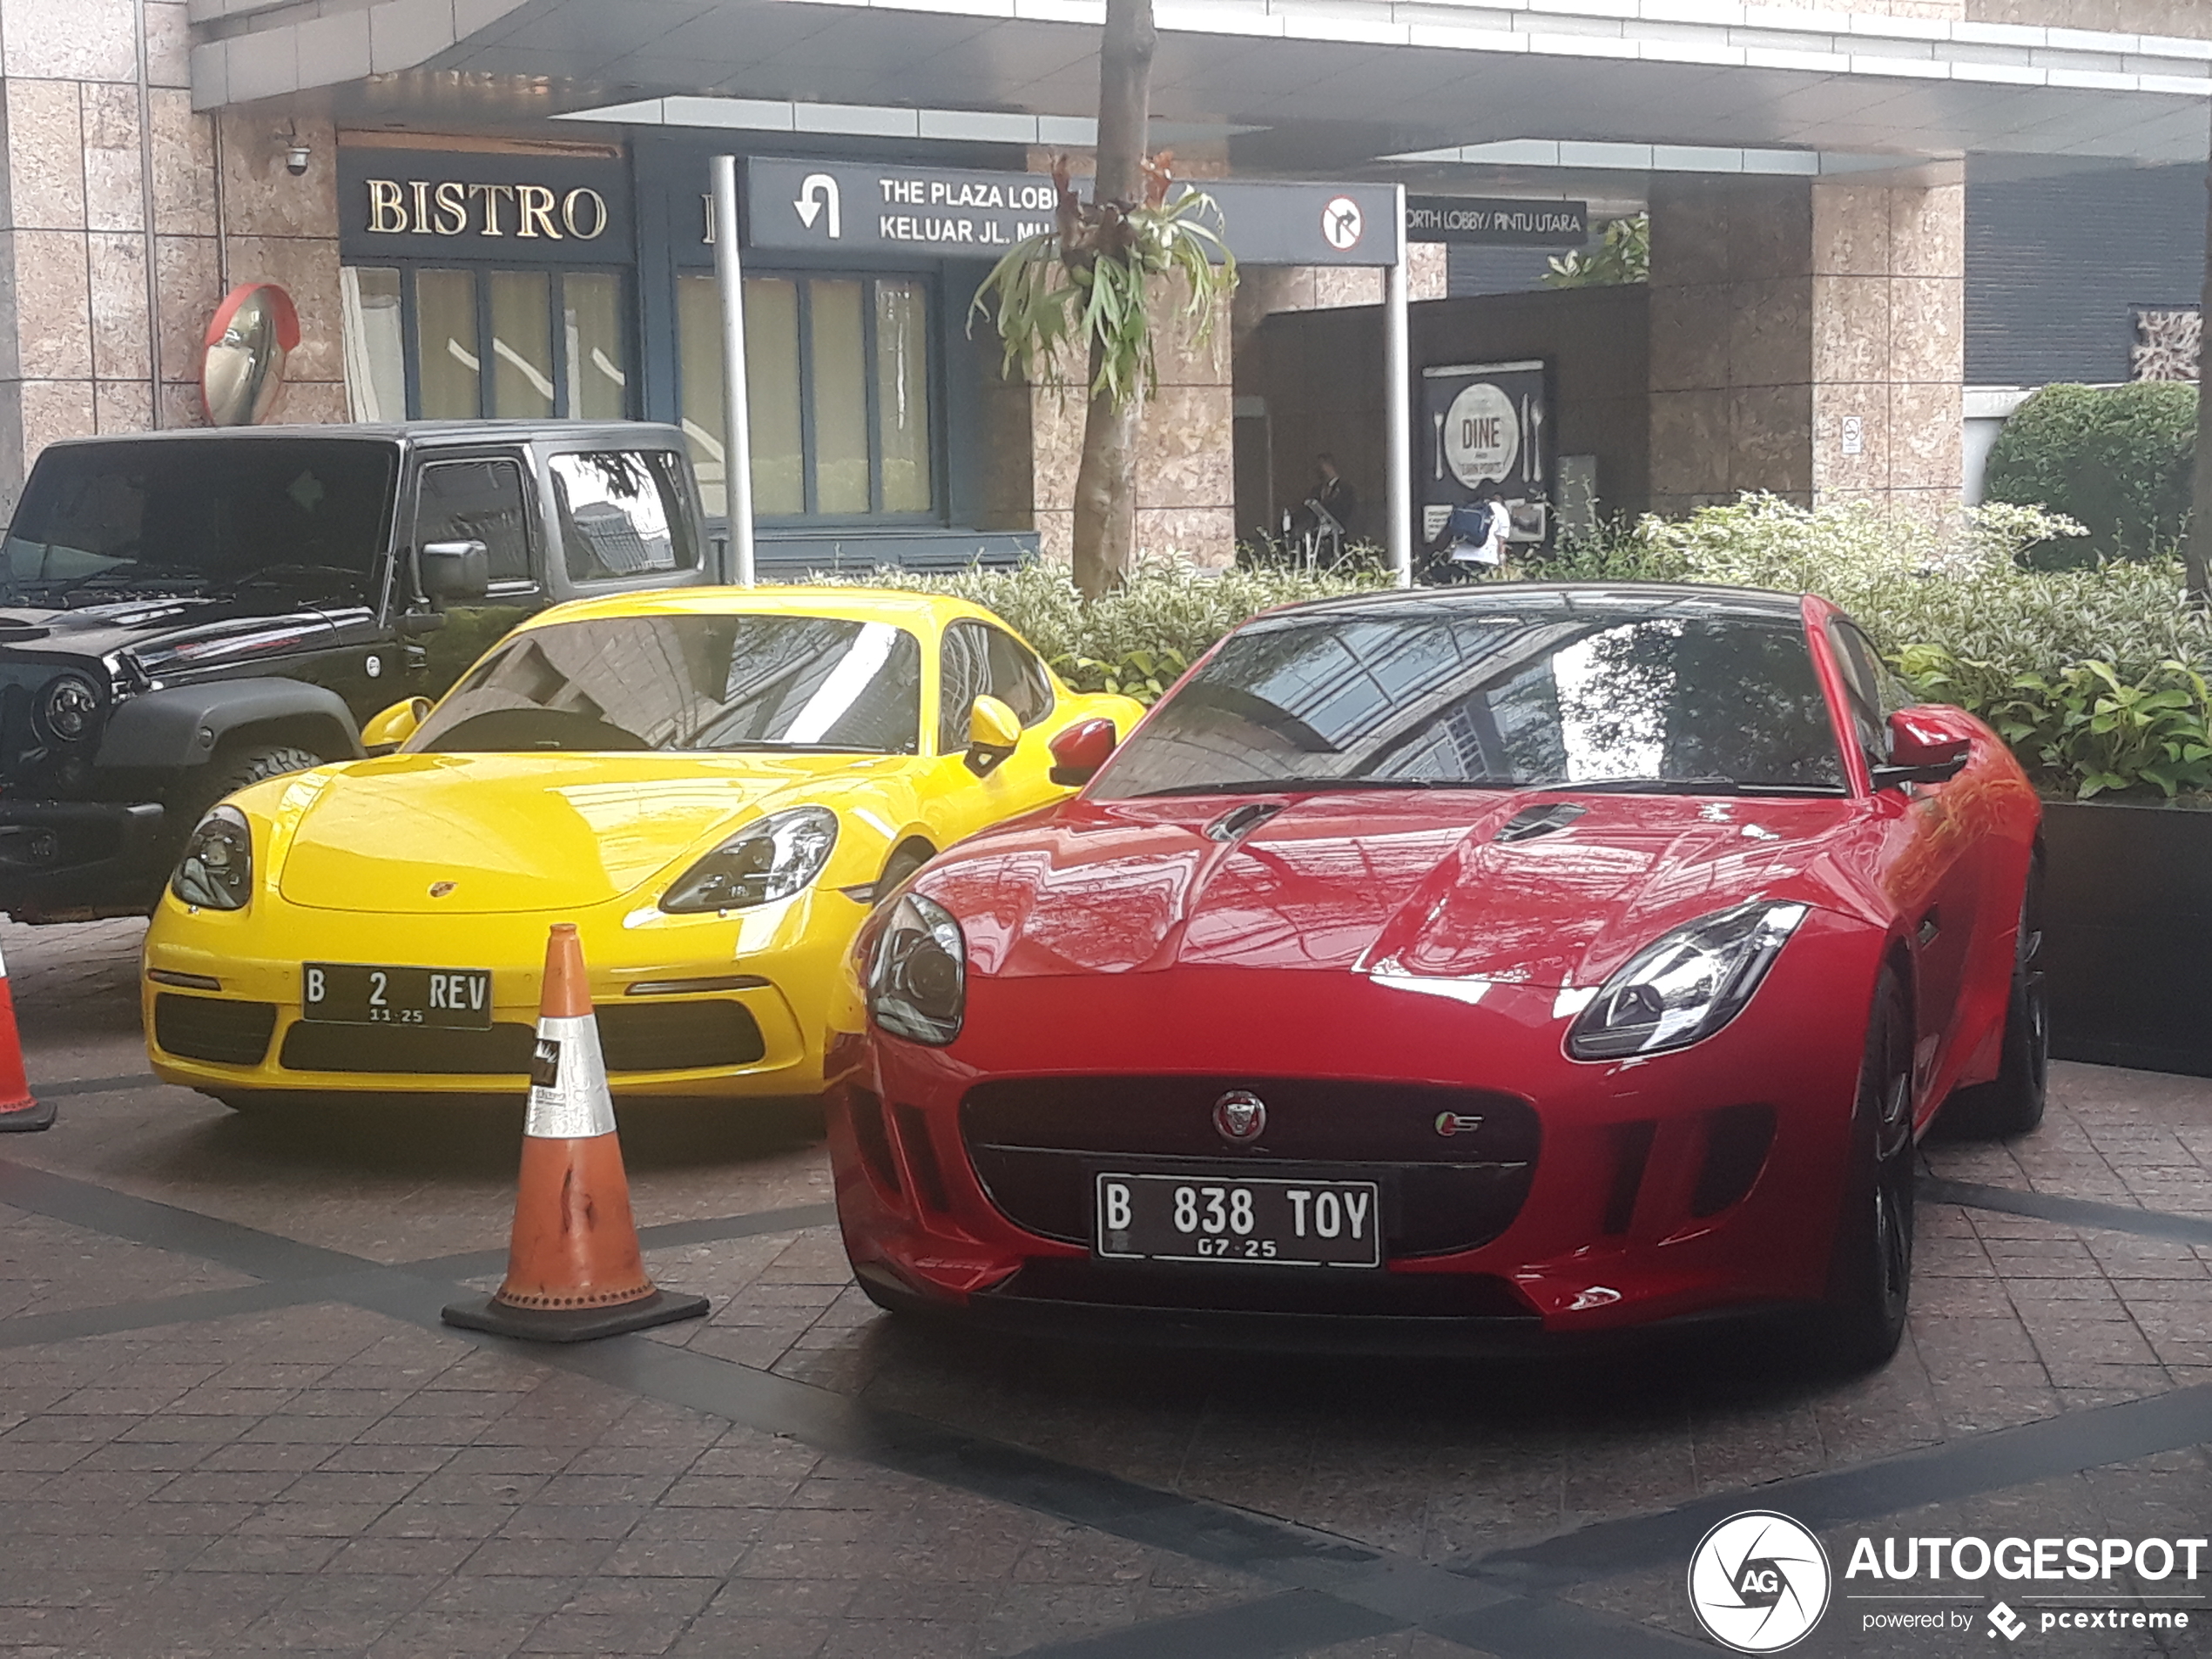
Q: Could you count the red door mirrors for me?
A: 2